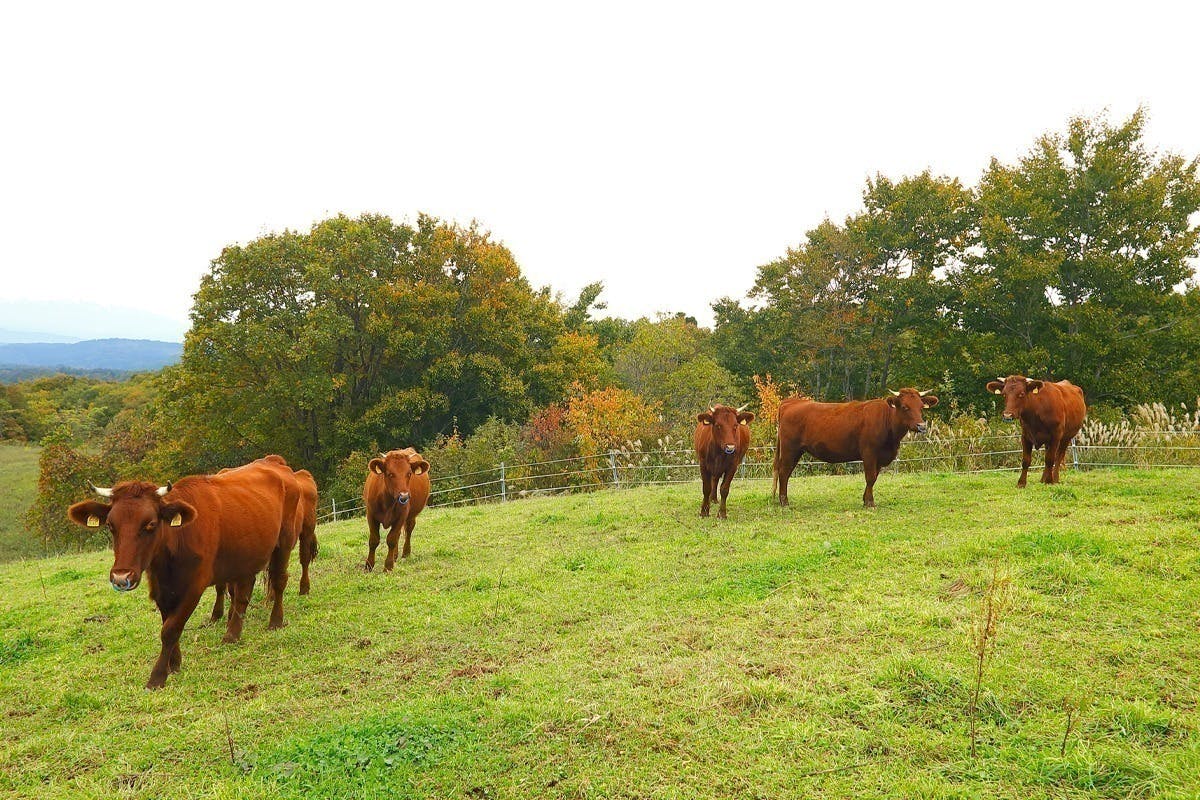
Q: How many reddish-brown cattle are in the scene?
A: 6